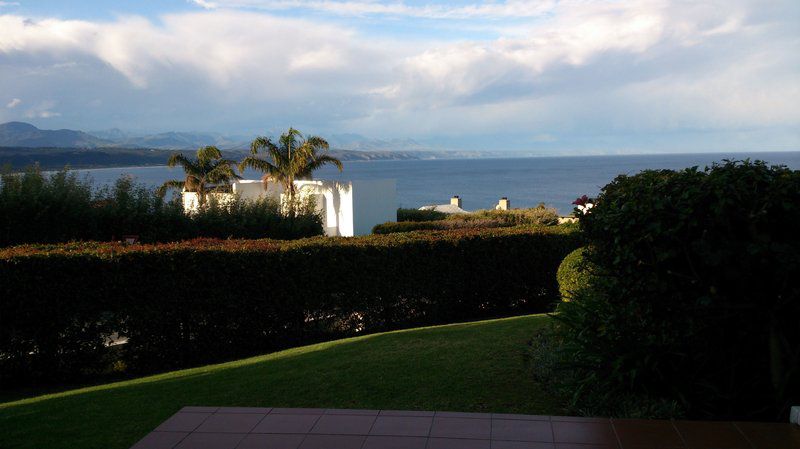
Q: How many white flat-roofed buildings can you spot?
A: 1